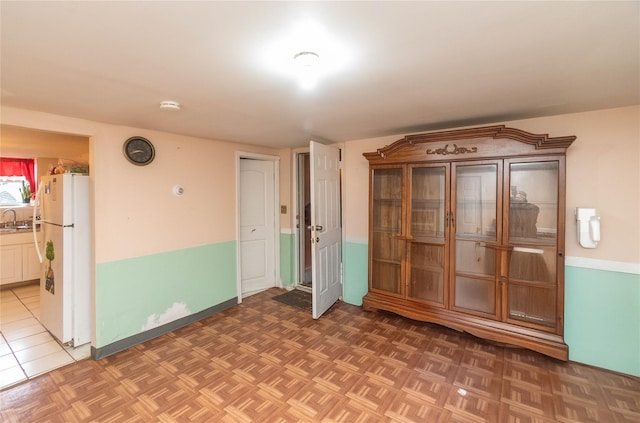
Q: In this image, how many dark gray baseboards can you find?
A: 1